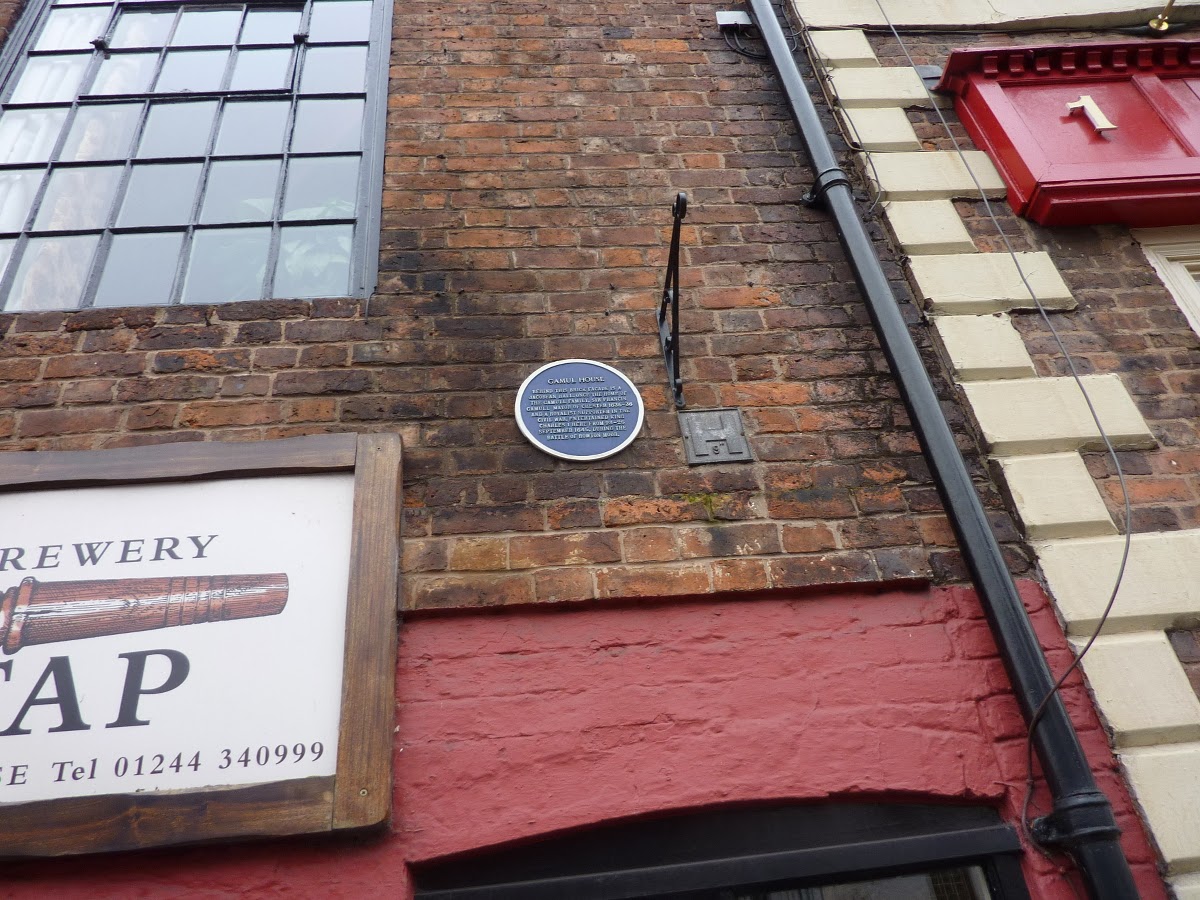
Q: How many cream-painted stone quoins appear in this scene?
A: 13